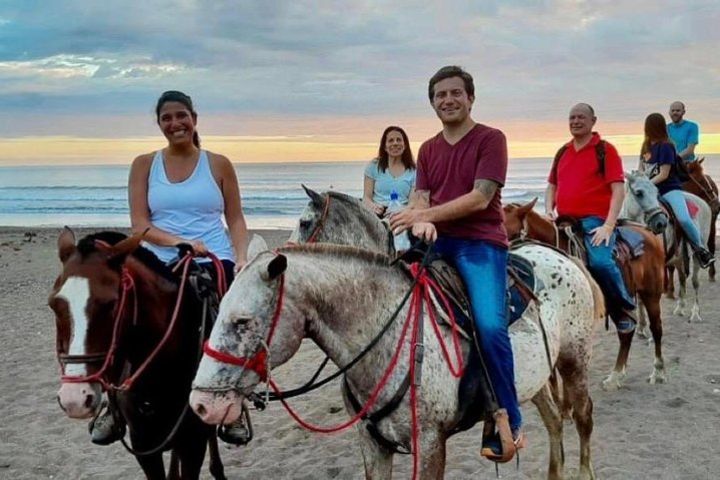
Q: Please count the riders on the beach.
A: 6